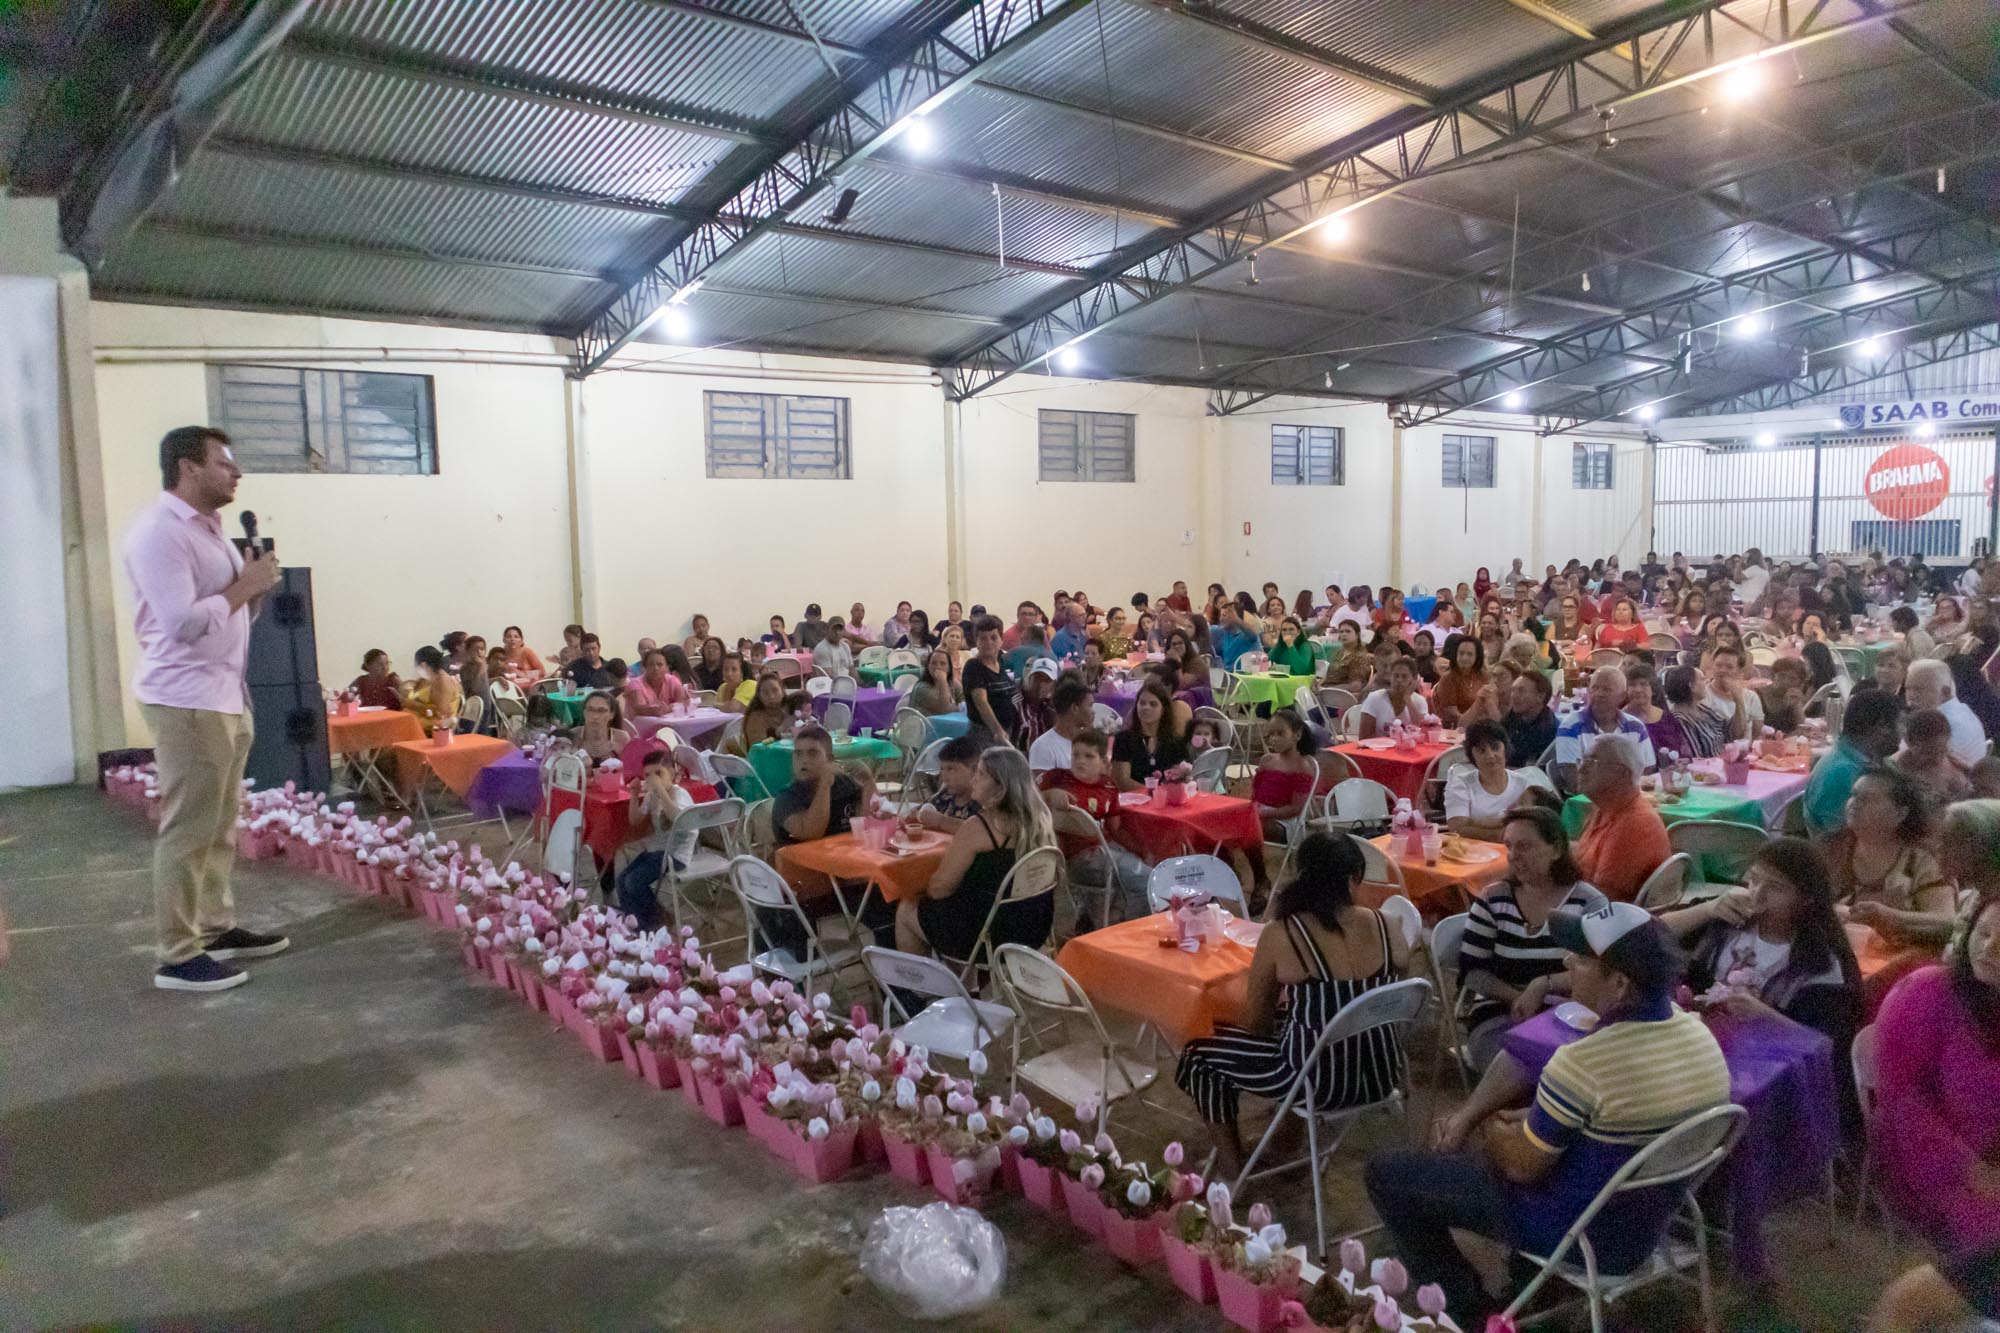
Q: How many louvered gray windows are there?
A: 6